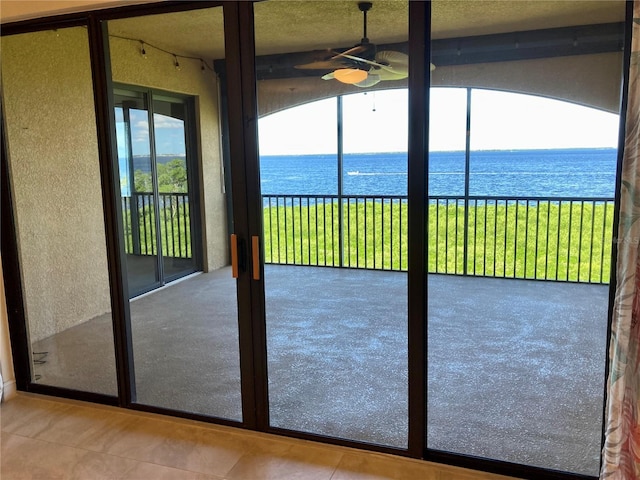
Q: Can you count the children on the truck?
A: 0